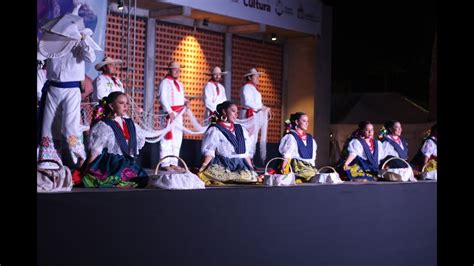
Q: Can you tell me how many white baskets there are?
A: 6